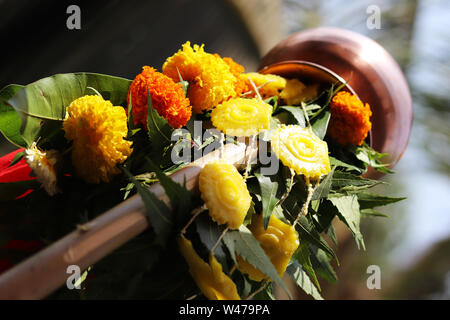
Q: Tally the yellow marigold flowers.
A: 2